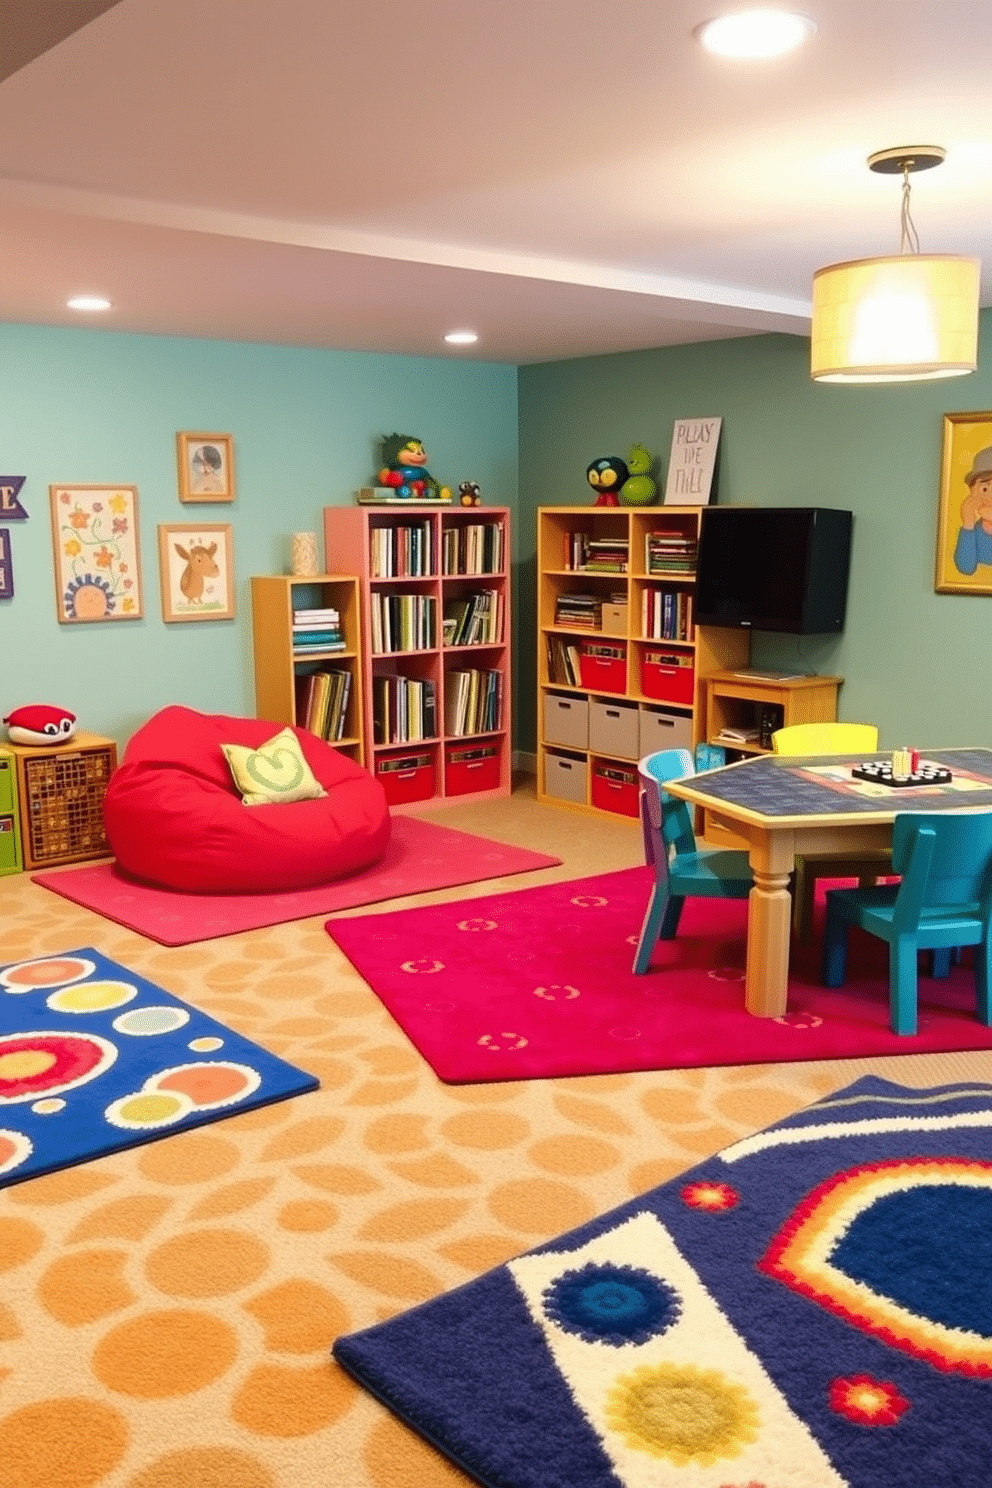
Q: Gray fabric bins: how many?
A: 4